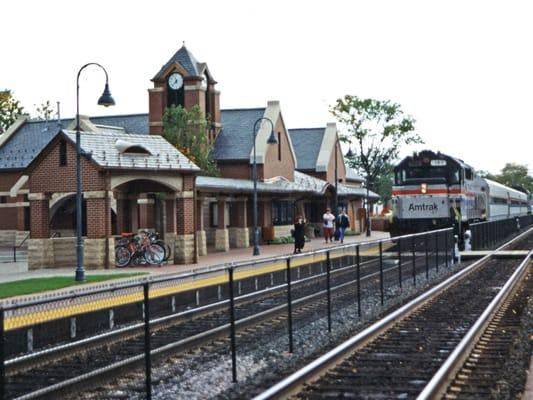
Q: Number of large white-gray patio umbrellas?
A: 0